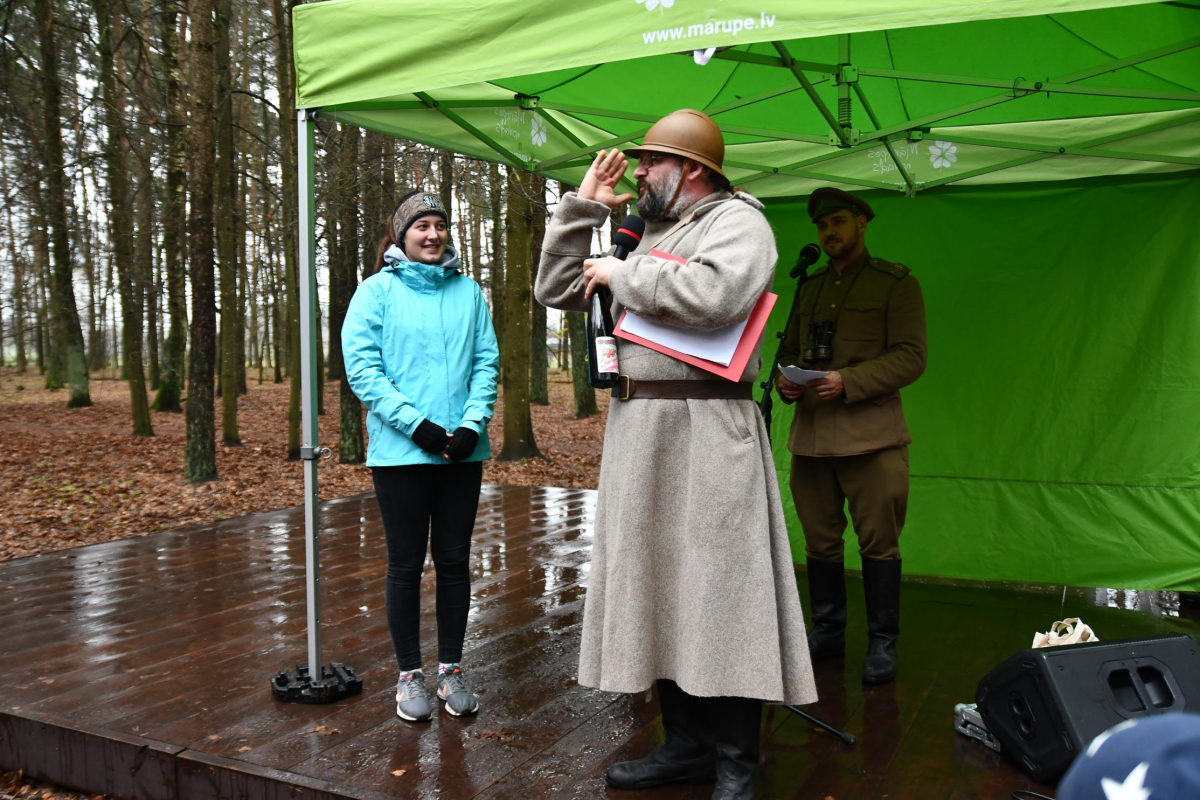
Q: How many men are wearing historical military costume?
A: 2